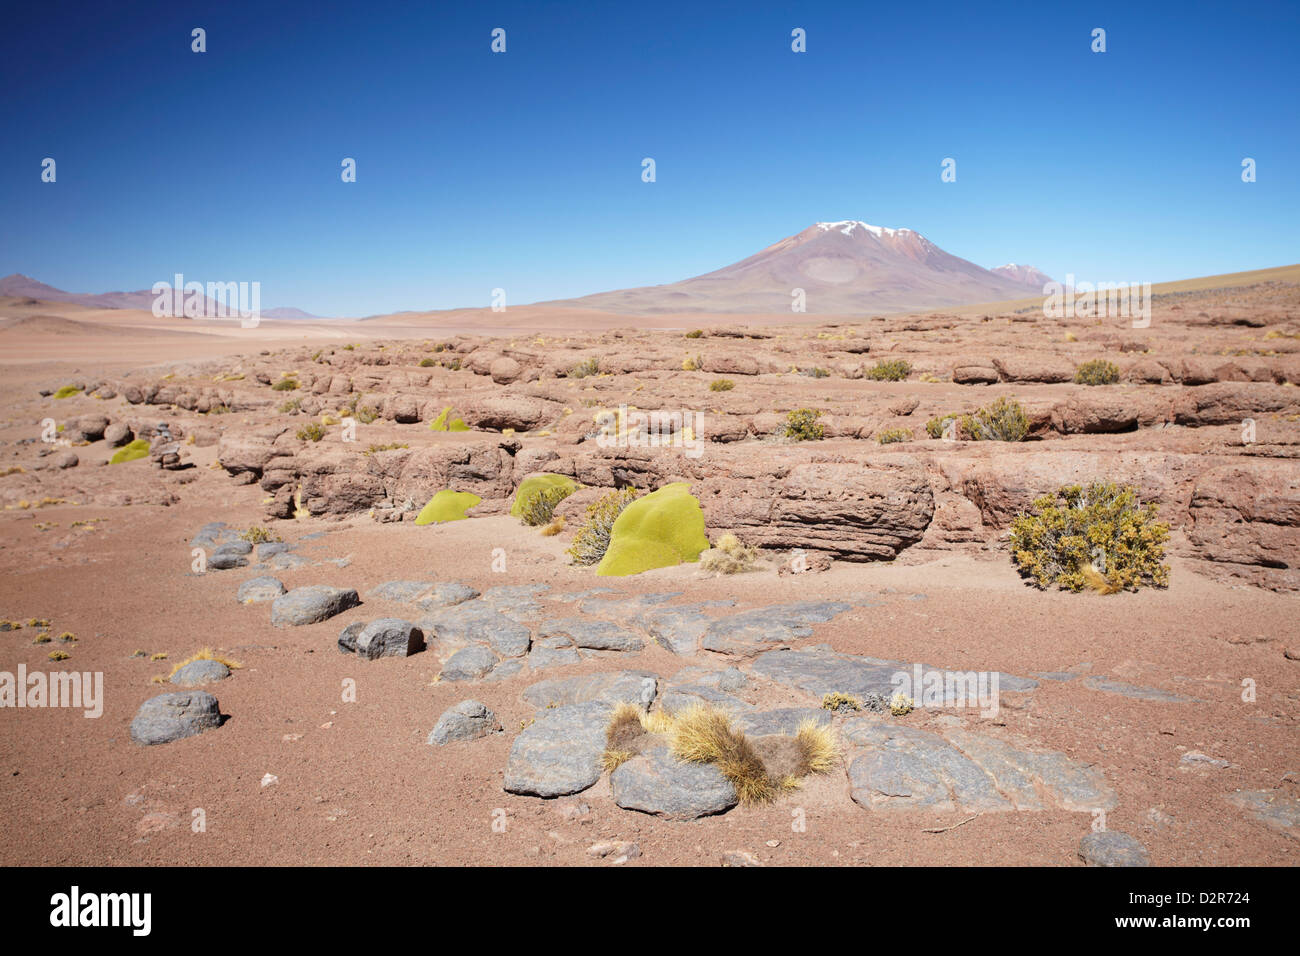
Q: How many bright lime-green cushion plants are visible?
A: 6